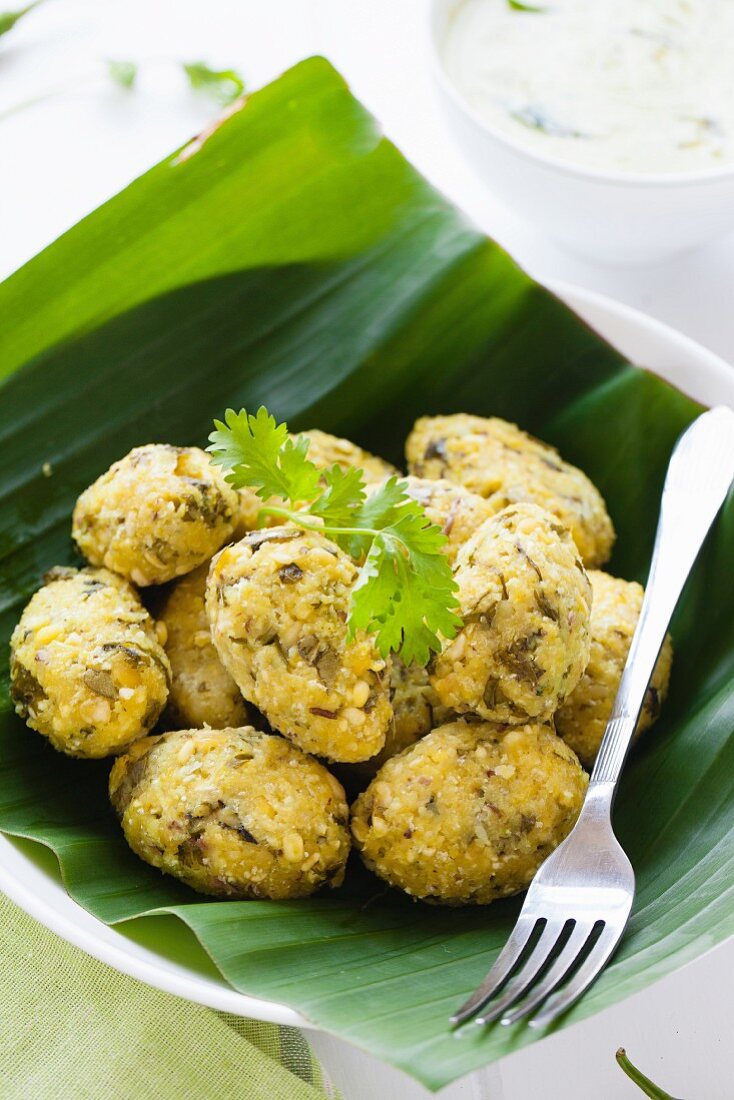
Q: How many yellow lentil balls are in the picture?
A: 12